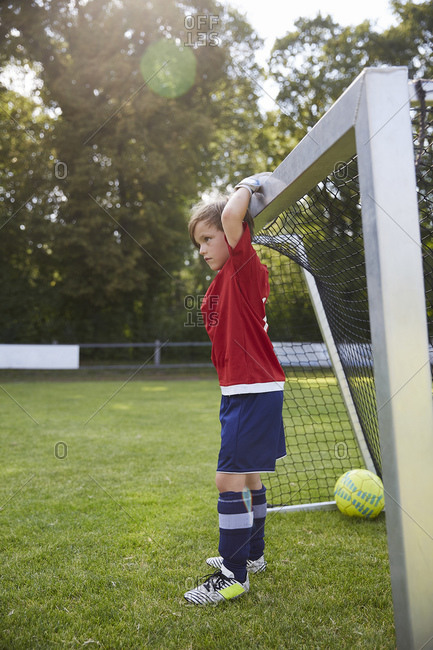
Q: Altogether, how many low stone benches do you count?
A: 0